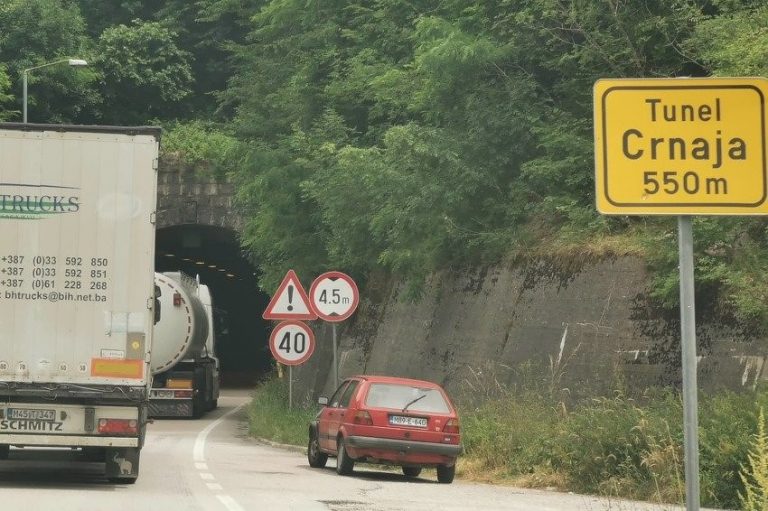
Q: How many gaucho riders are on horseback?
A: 0